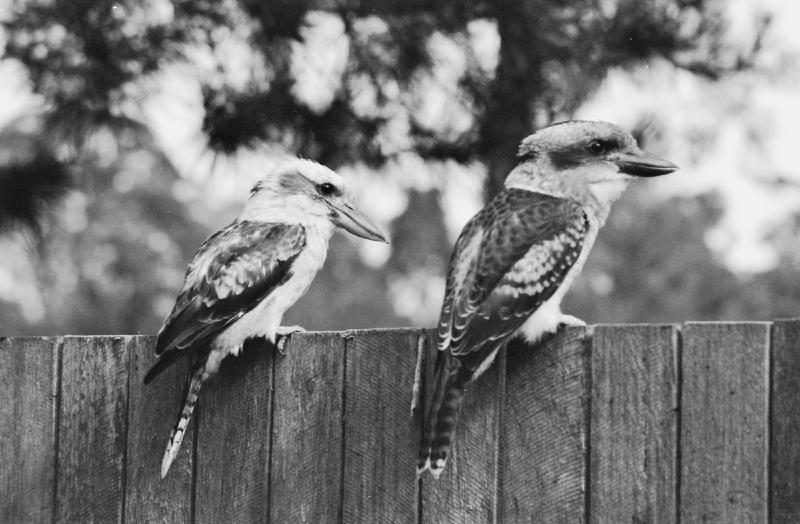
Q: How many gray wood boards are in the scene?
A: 11